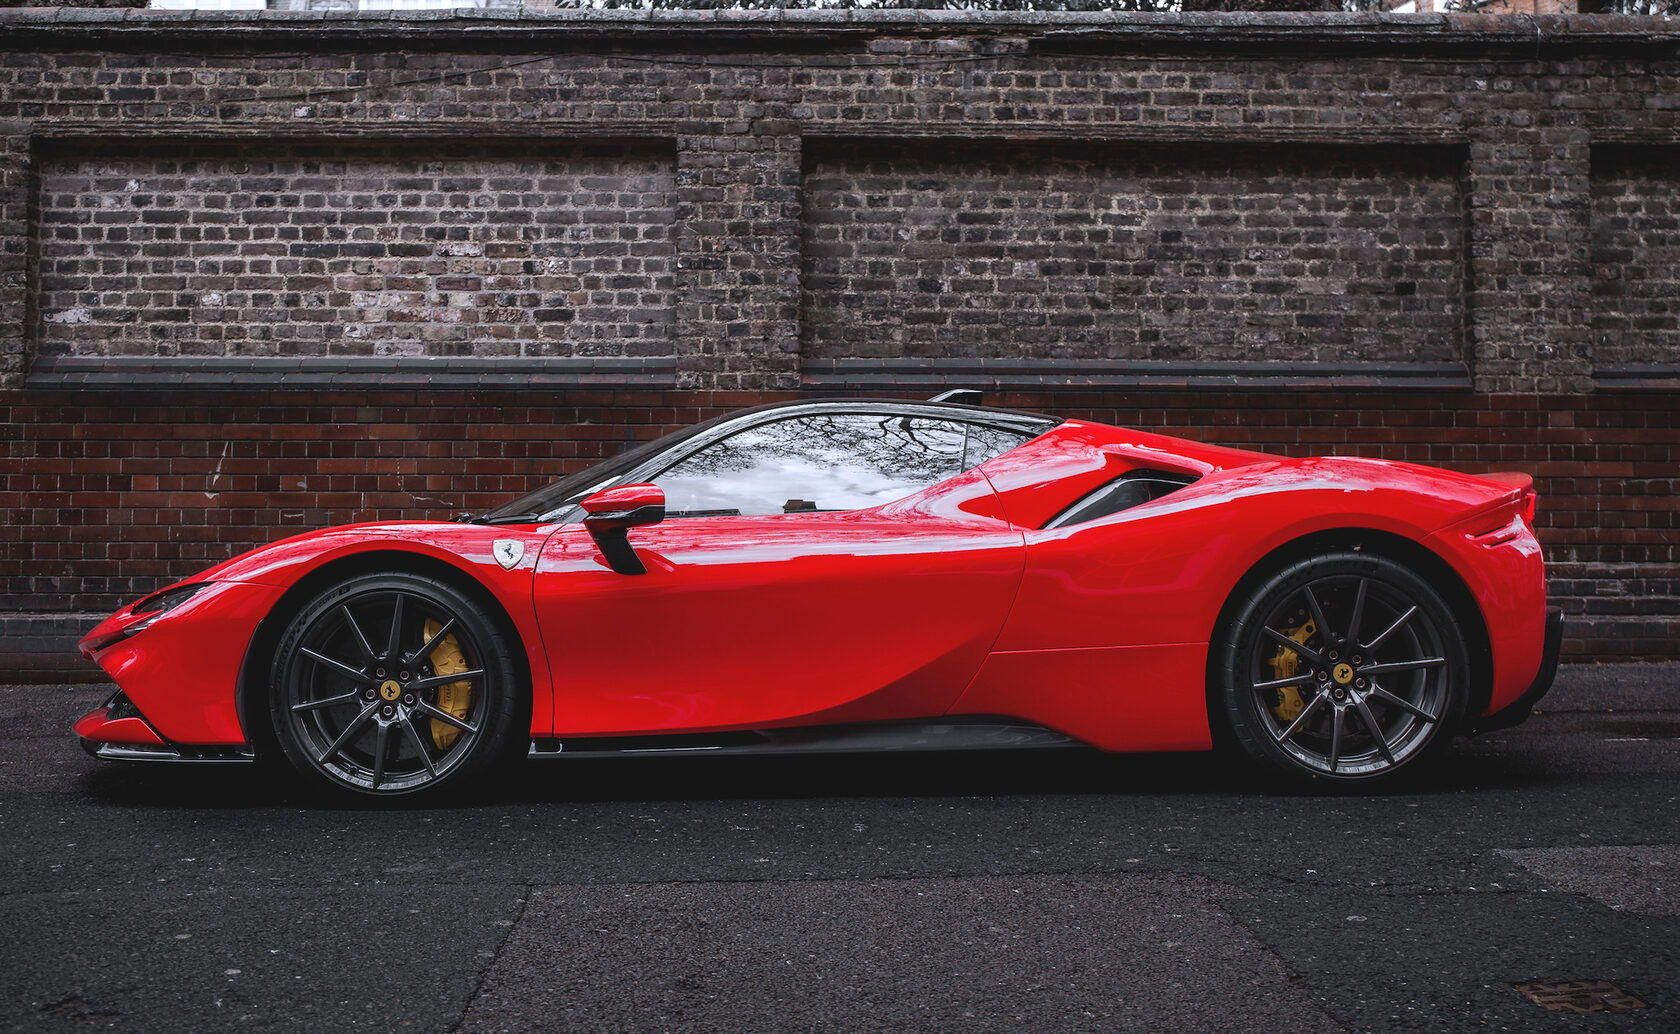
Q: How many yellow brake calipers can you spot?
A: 2